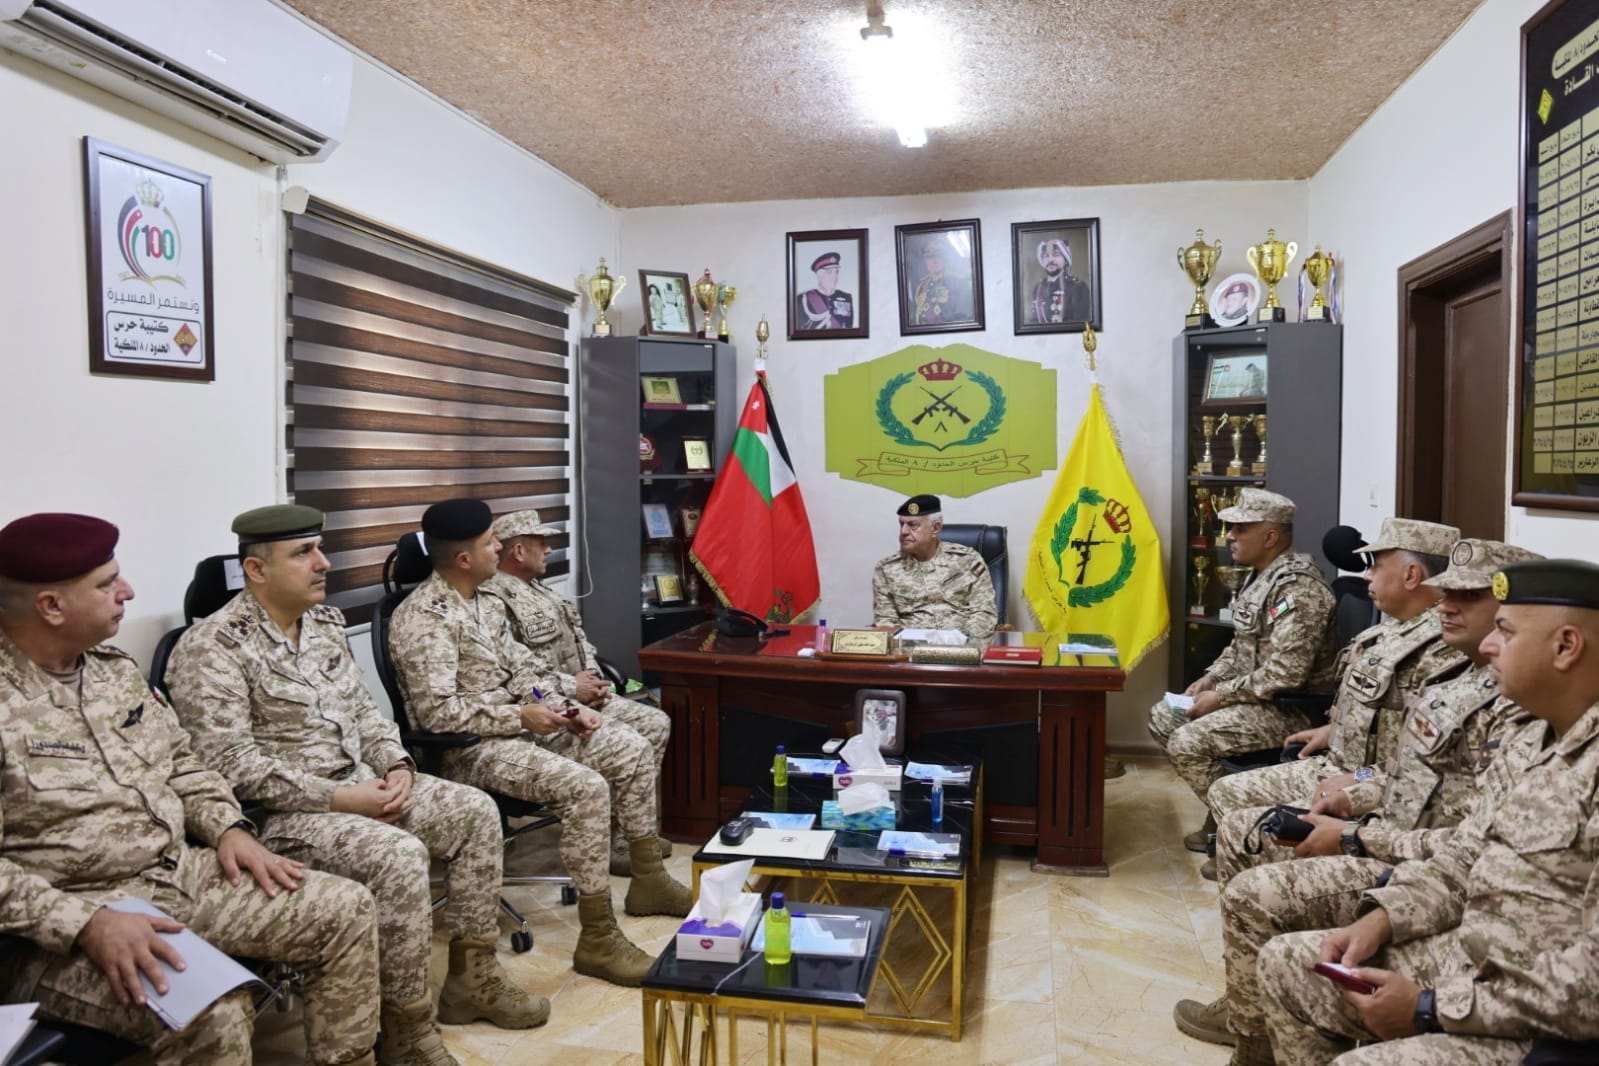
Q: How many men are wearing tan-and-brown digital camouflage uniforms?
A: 9